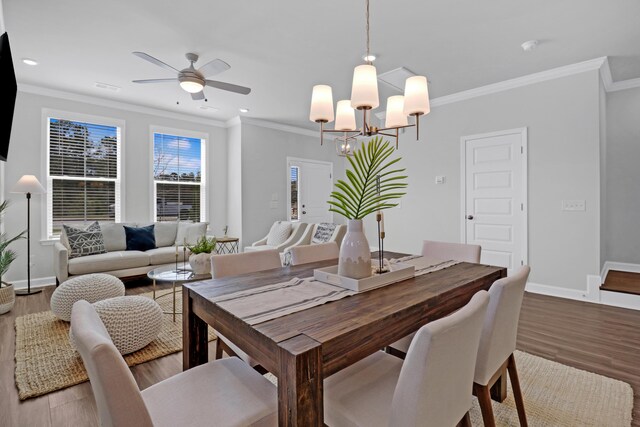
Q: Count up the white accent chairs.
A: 2